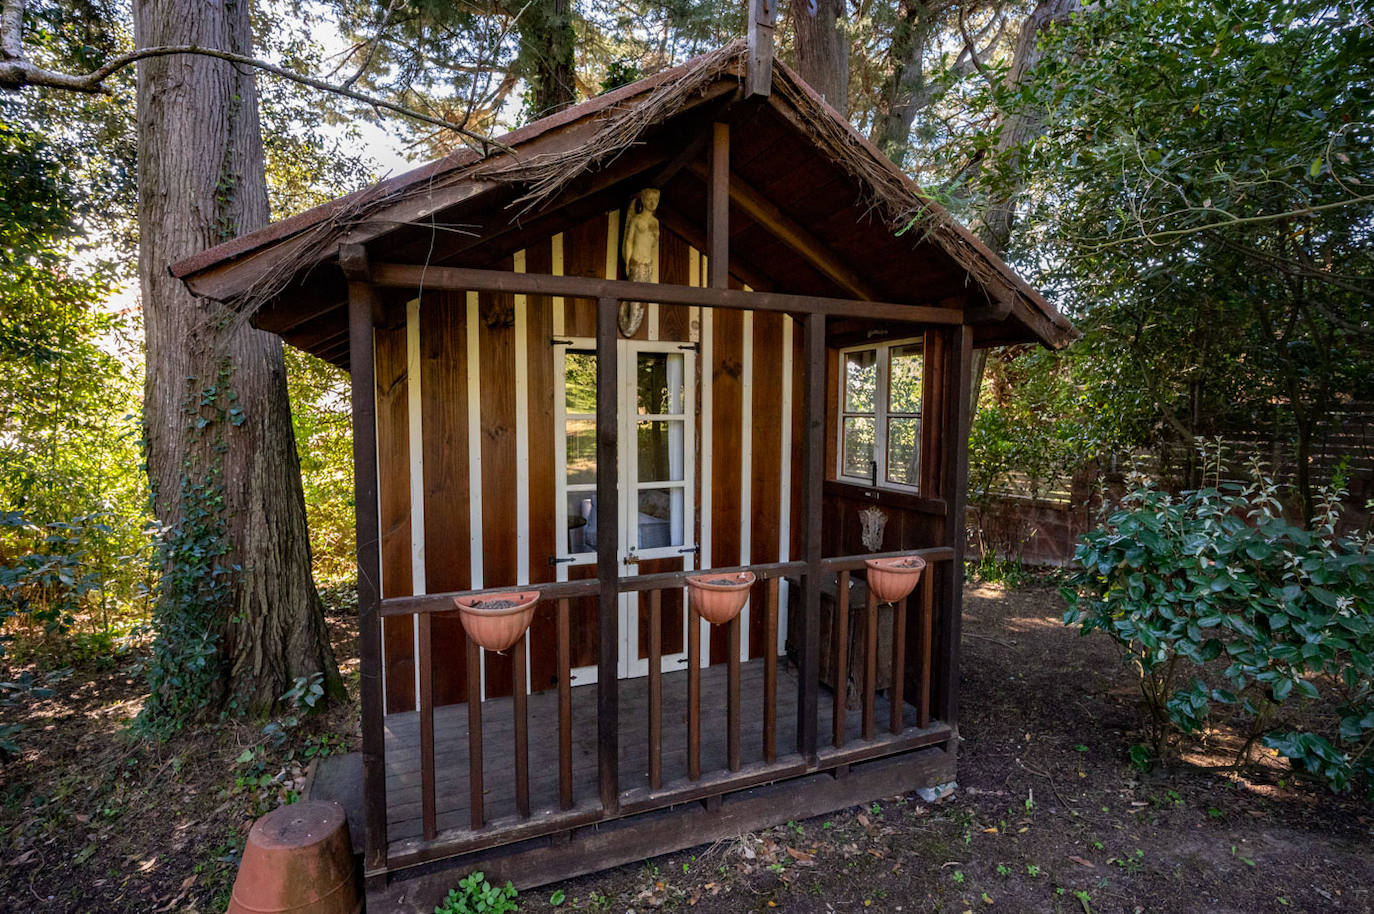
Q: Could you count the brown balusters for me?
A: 12